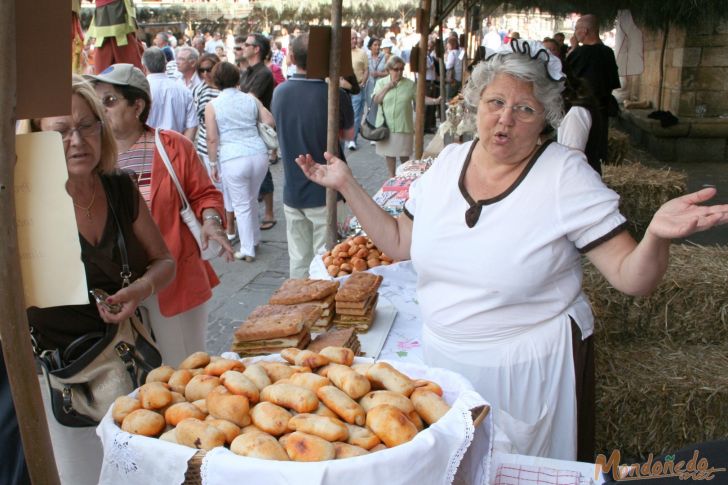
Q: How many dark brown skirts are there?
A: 1